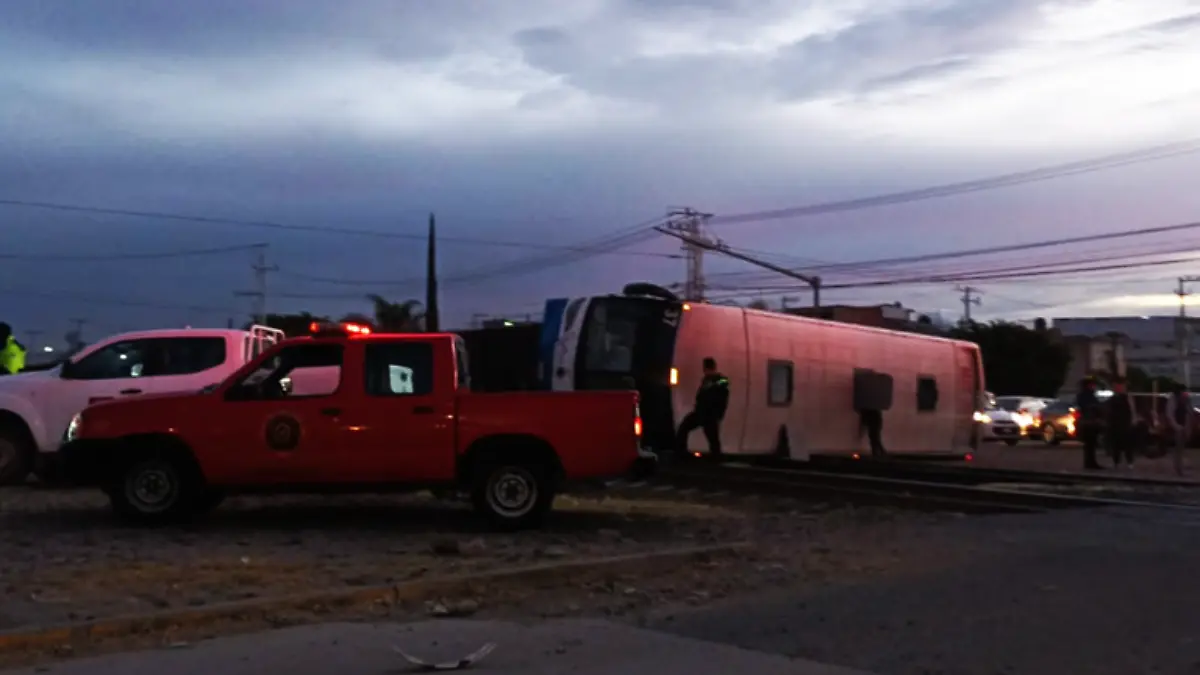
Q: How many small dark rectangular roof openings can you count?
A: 3